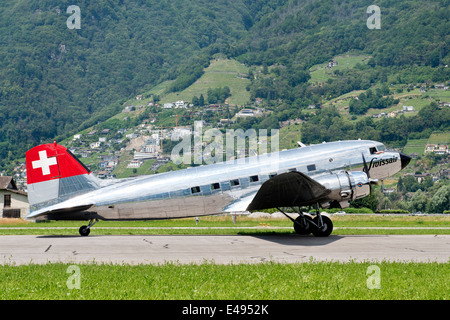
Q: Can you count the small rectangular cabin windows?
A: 7